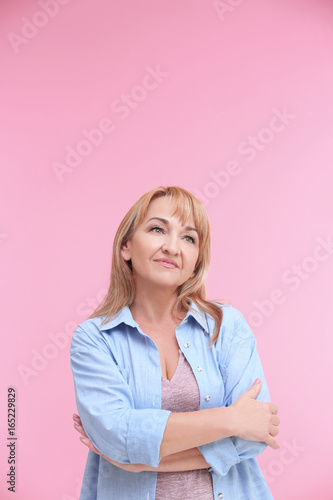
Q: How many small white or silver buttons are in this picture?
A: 5